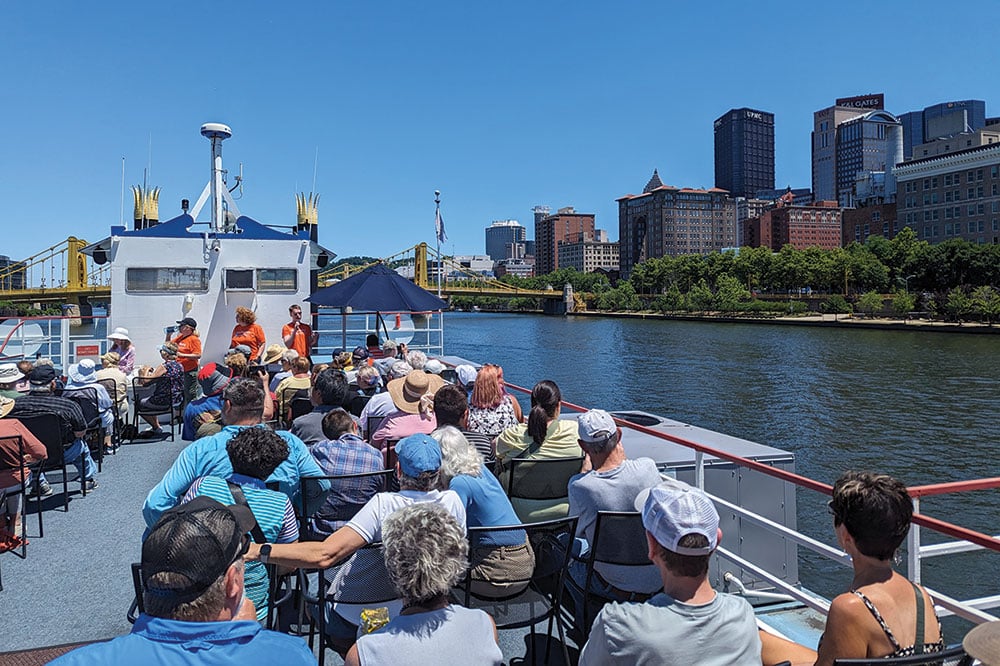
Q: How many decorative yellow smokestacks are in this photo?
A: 2